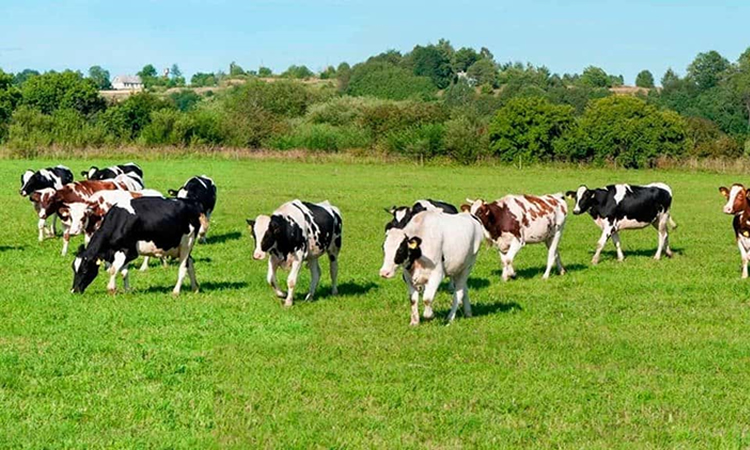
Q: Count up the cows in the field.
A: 12